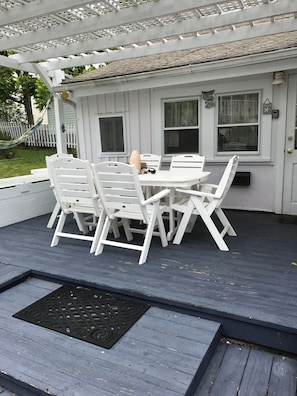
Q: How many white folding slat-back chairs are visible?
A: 6